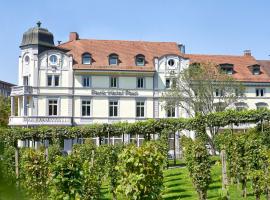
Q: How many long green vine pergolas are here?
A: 1